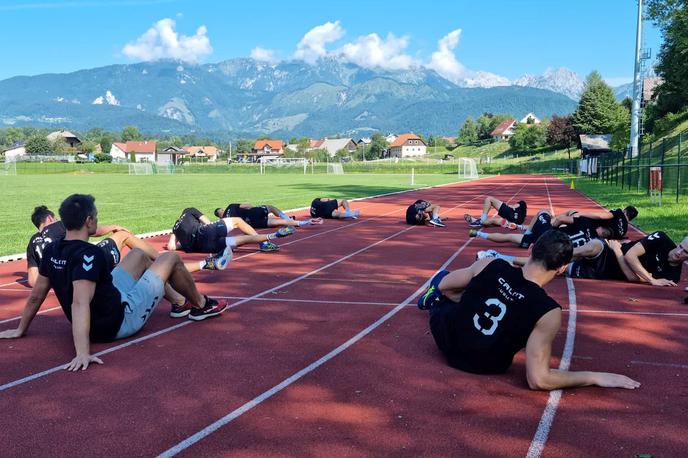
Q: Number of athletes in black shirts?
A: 11